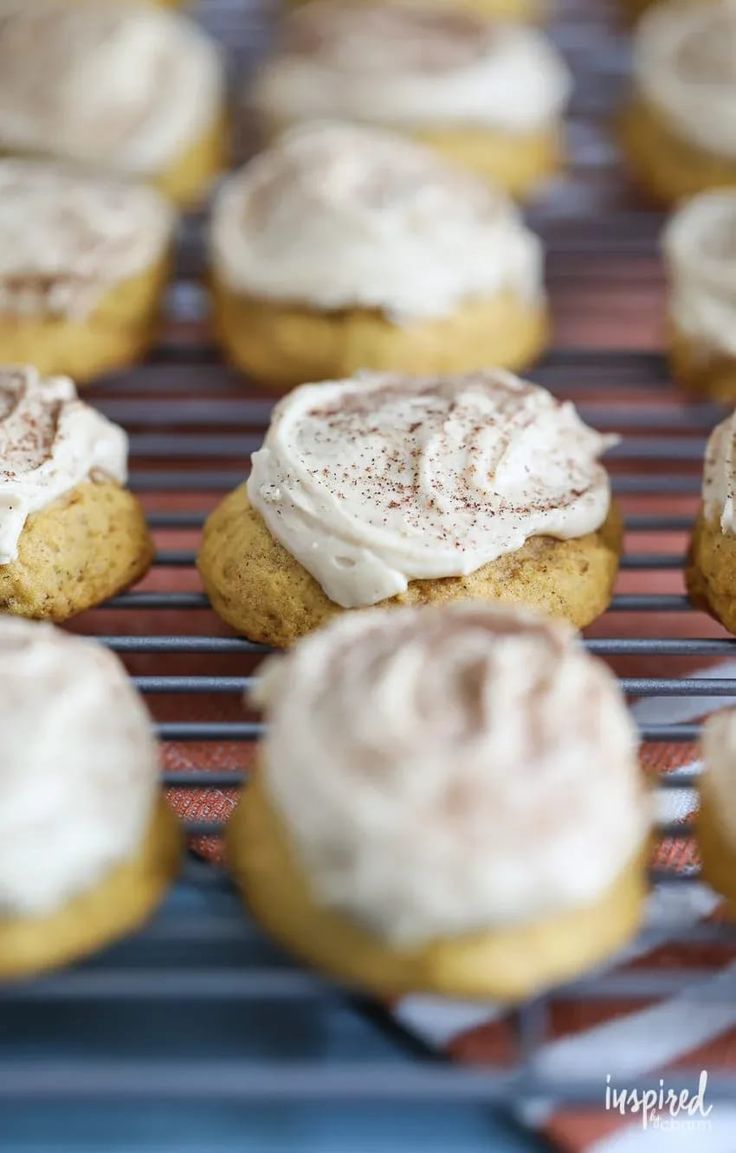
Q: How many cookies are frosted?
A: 12